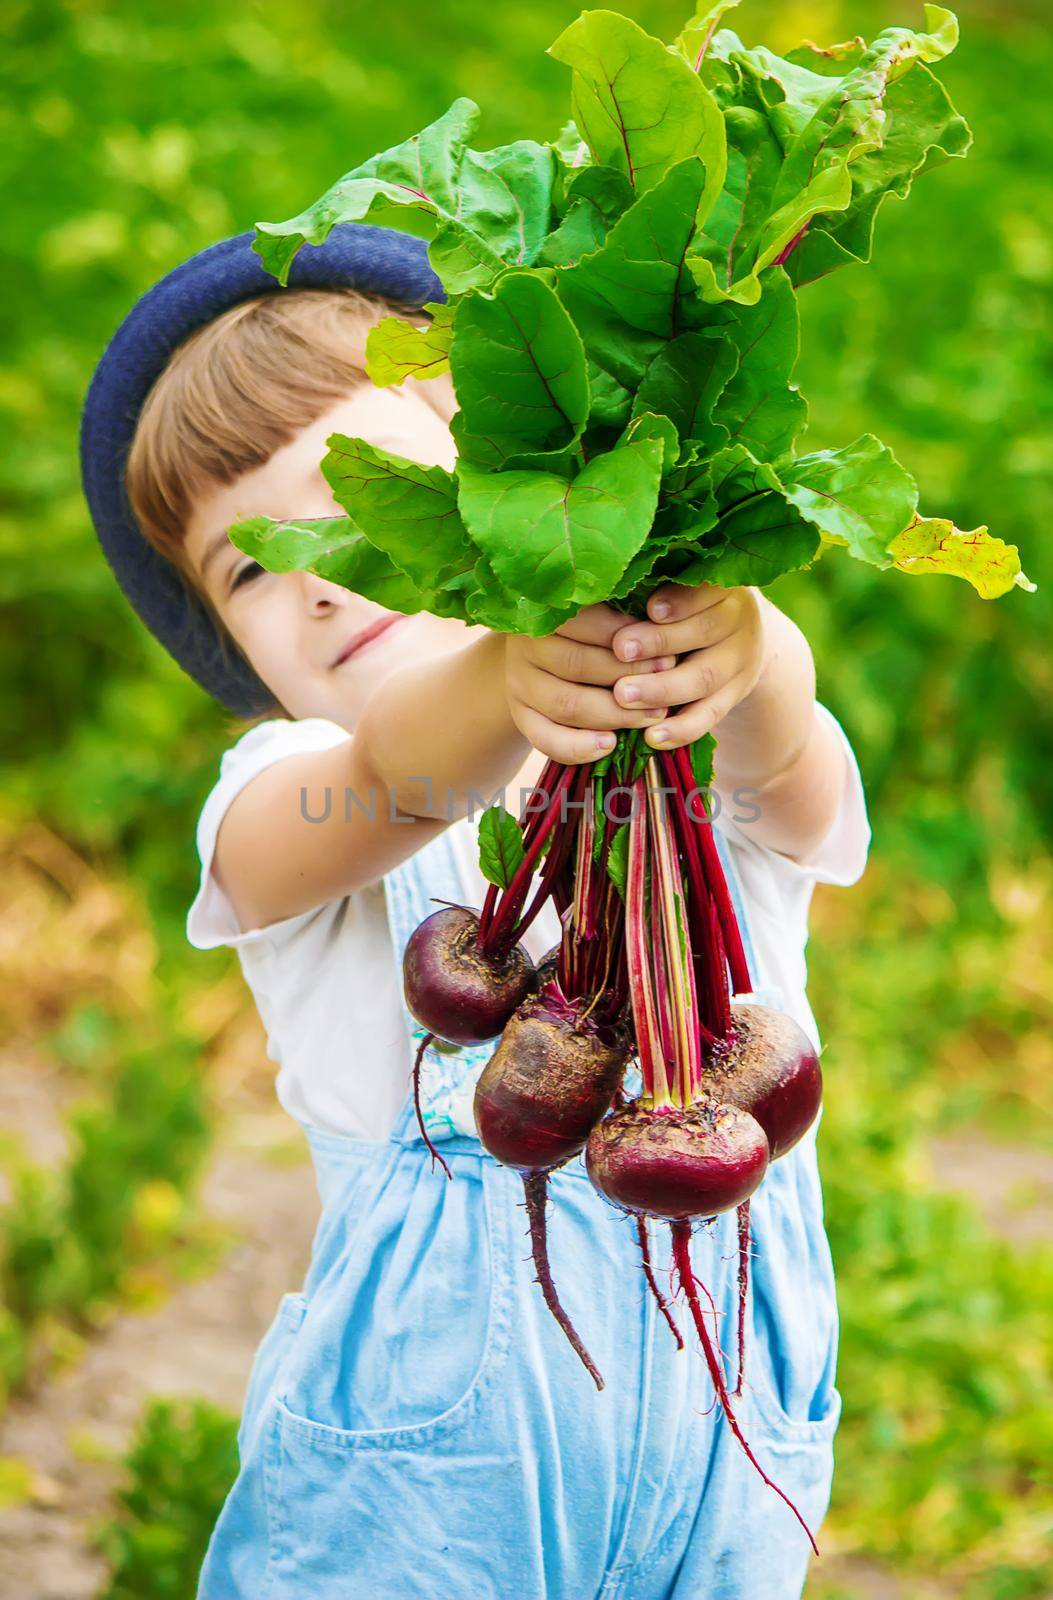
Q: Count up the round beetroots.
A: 4